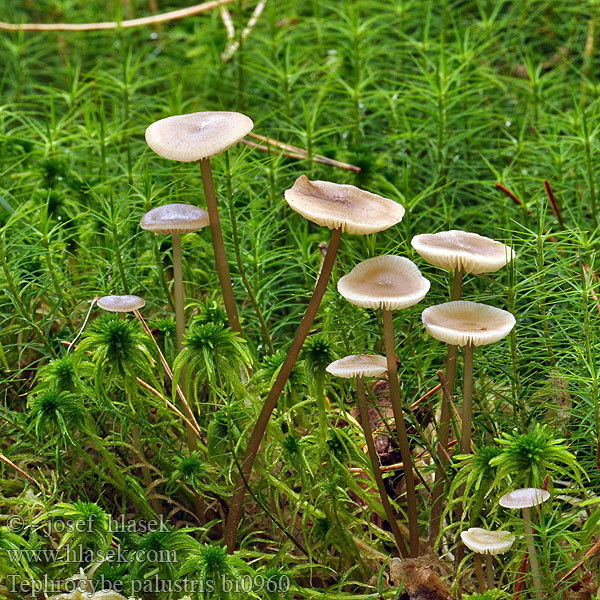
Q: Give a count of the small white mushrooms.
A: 10